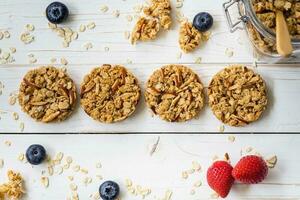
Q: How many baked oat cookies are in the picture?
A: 4